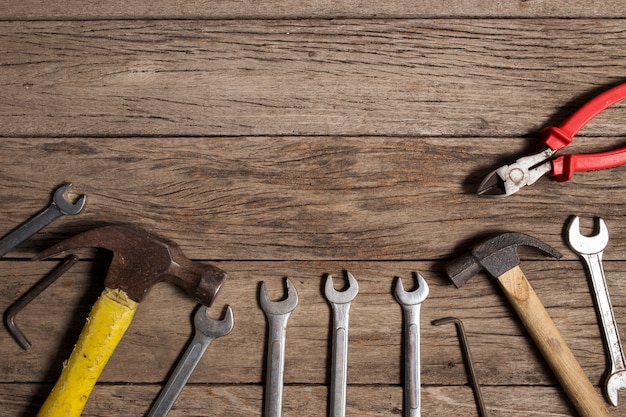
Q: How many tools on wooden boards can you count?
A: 11